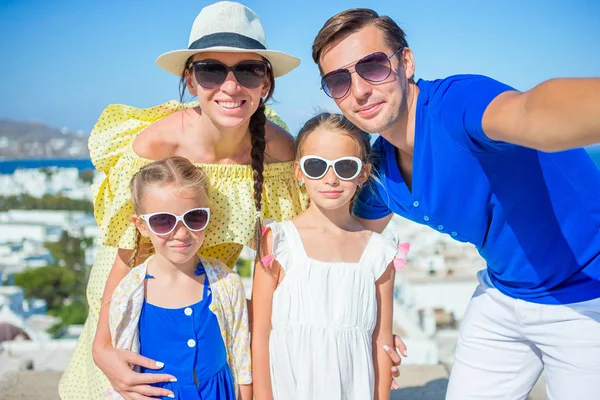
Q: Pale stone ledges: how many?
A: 1